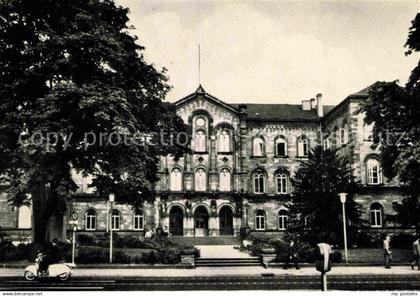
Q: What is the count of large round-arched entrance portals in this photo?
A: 3